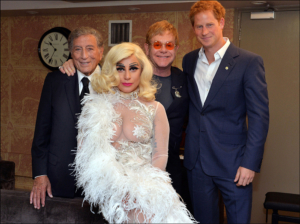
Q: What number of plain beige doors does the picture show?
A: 1